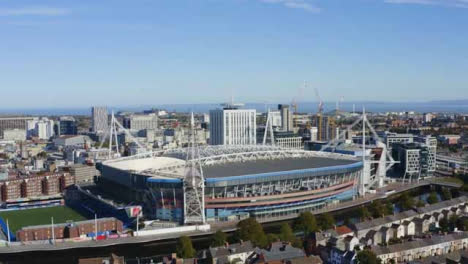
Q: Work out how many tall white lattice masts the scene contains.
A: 4